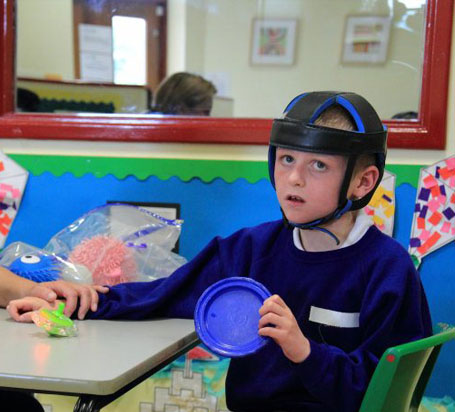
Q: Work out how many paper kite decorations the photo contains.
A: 3